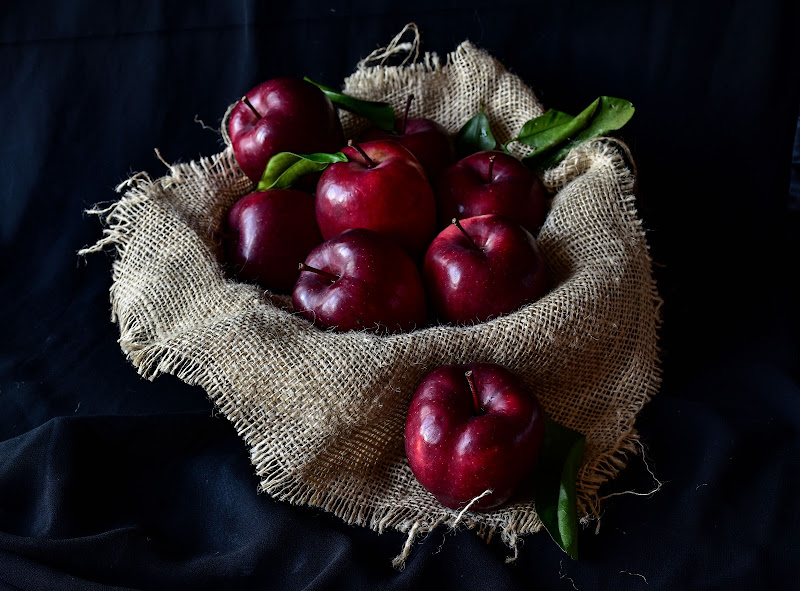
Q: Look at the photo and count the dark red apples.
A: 8